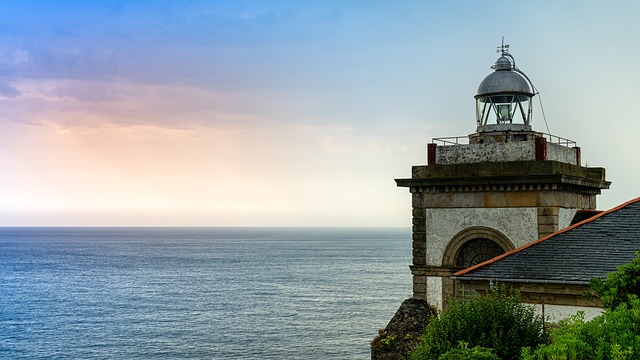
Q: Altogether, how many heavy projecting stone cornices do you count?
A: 1